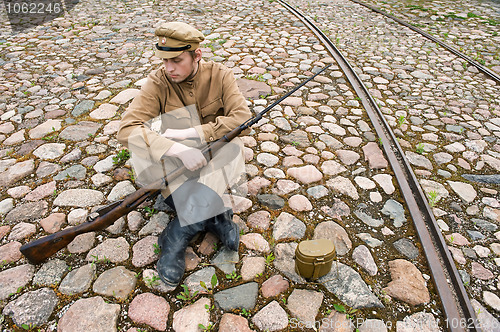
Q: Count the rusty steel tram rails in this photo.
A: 2